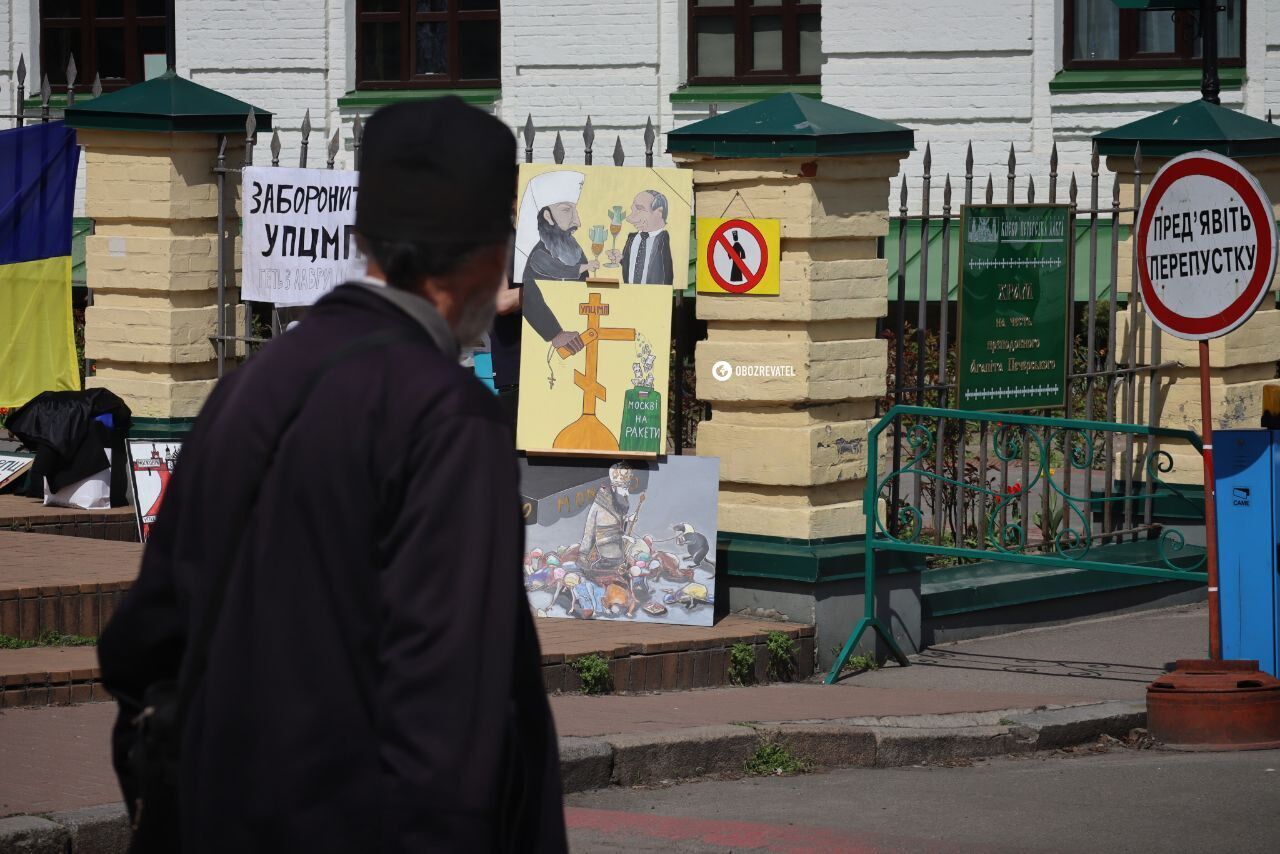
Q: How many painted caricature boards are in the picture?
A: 3